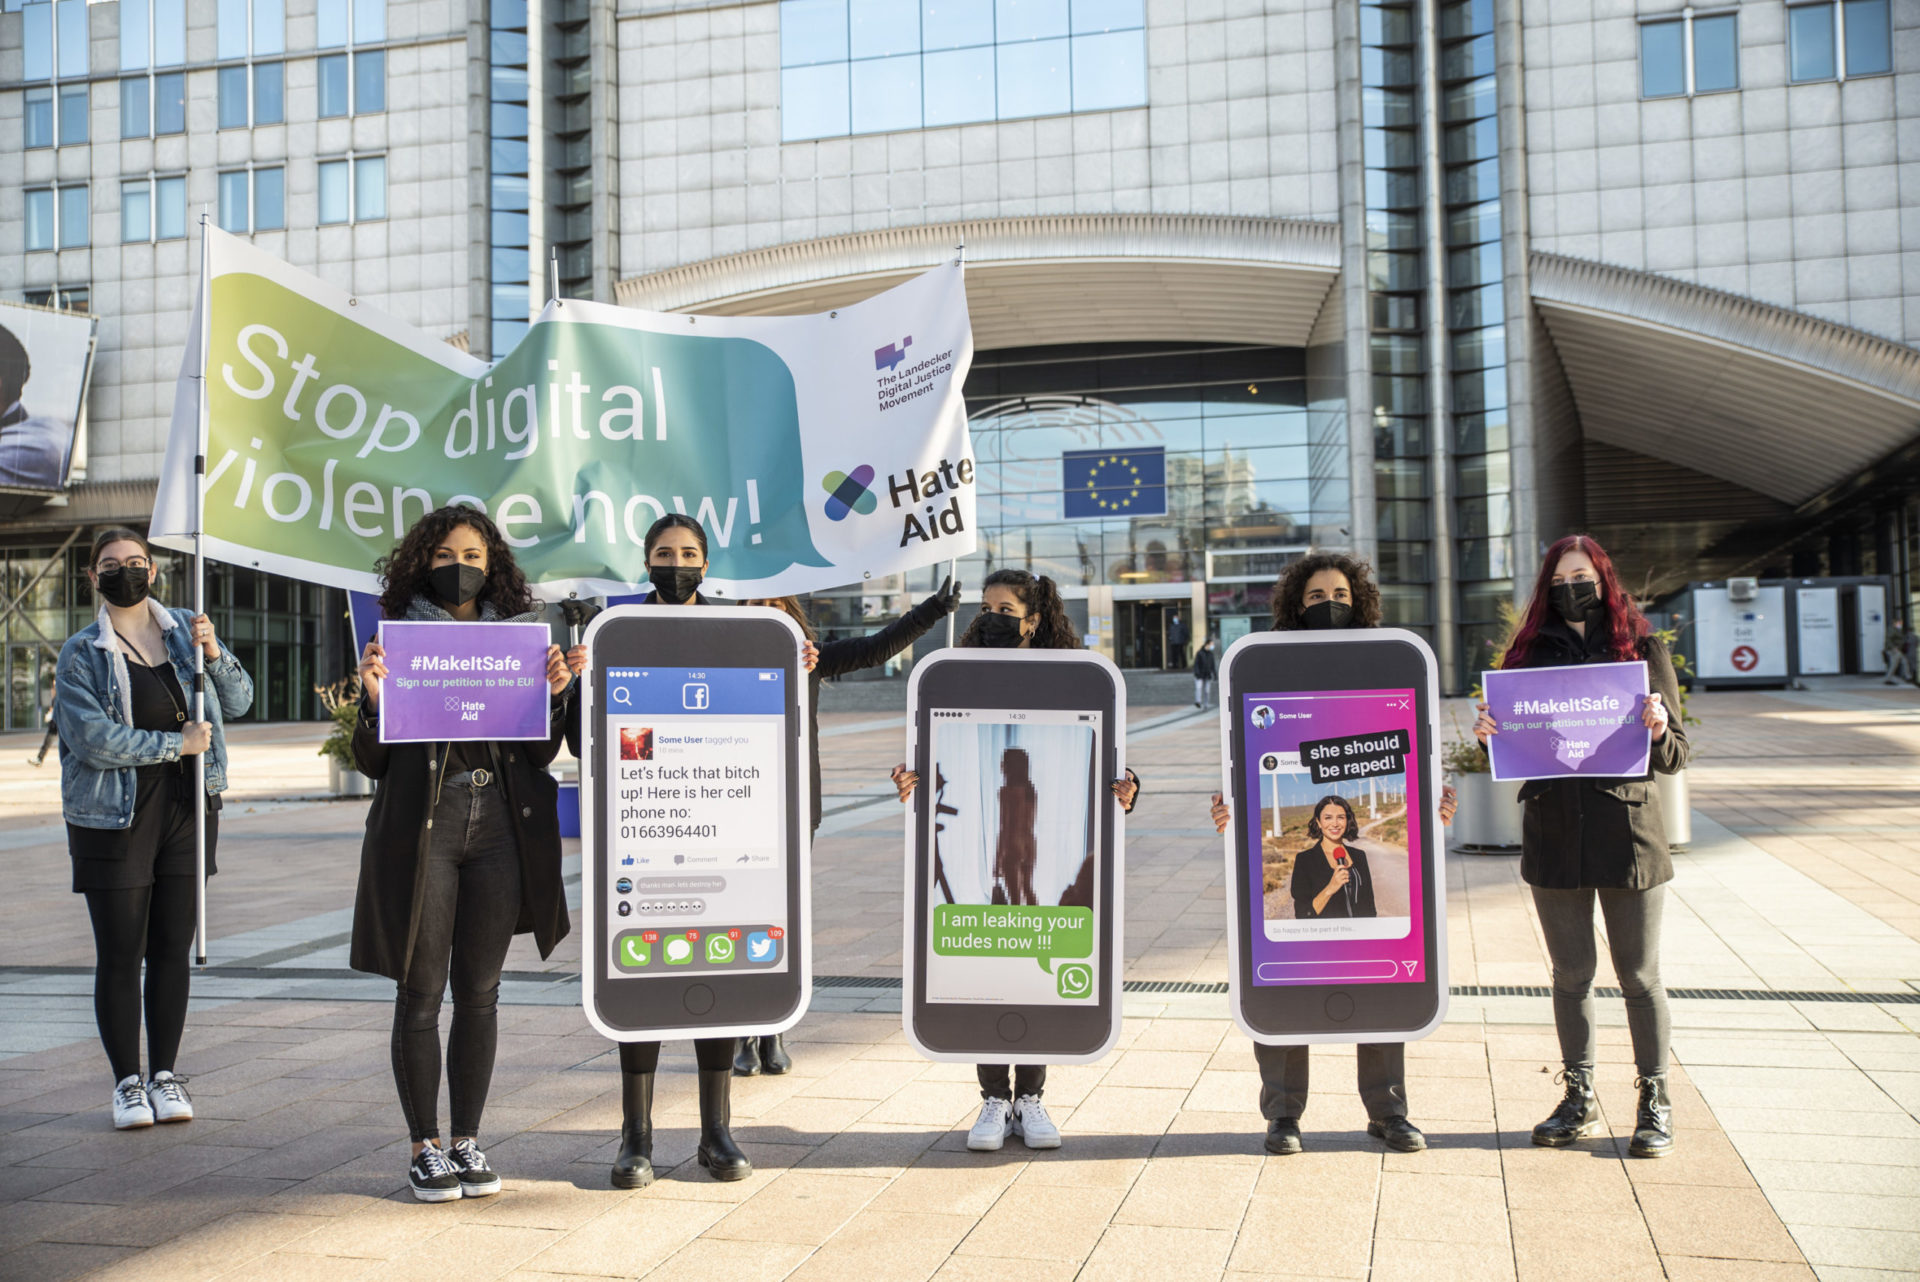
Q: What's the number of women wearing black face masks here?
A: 6